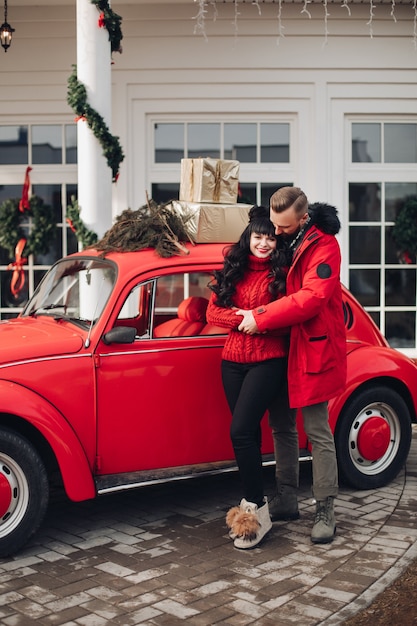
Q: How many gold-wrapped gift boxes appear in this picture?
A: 2